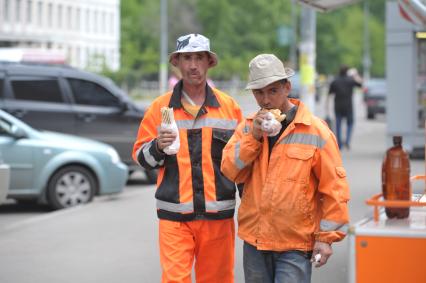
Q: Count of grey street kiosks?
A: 1